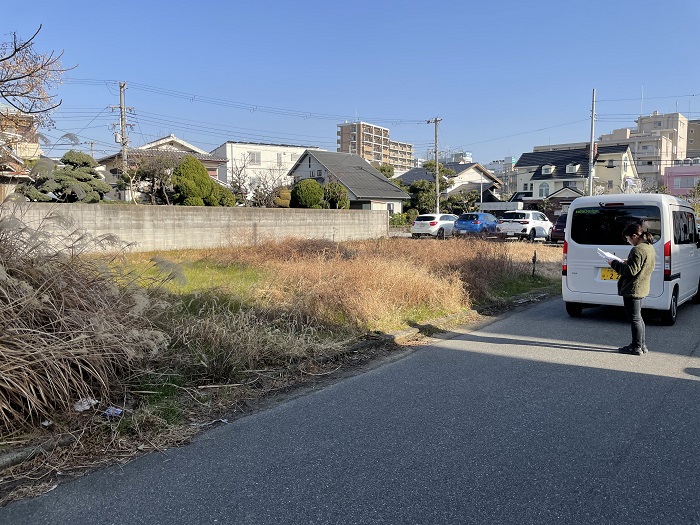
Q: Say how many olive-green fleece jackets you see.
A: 1